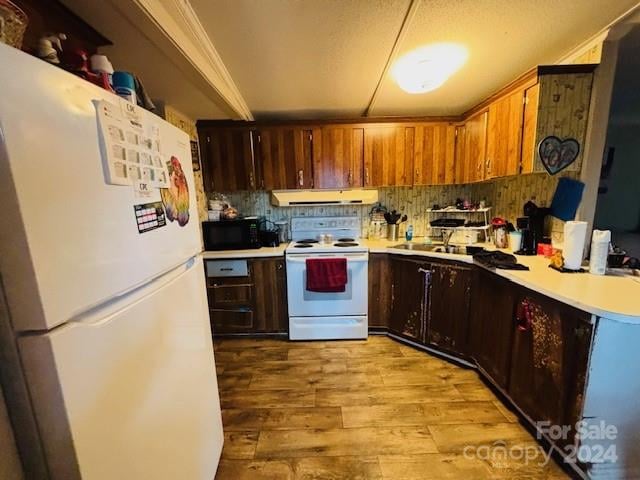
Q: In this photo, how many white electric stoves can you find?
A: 1